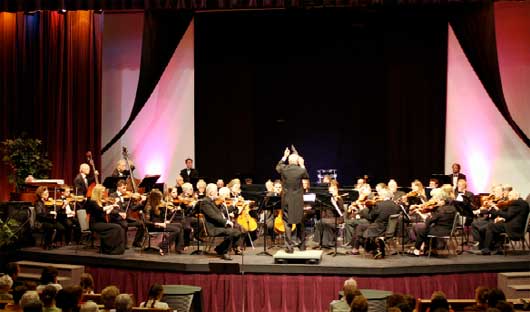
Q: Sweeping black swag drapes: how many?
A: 2